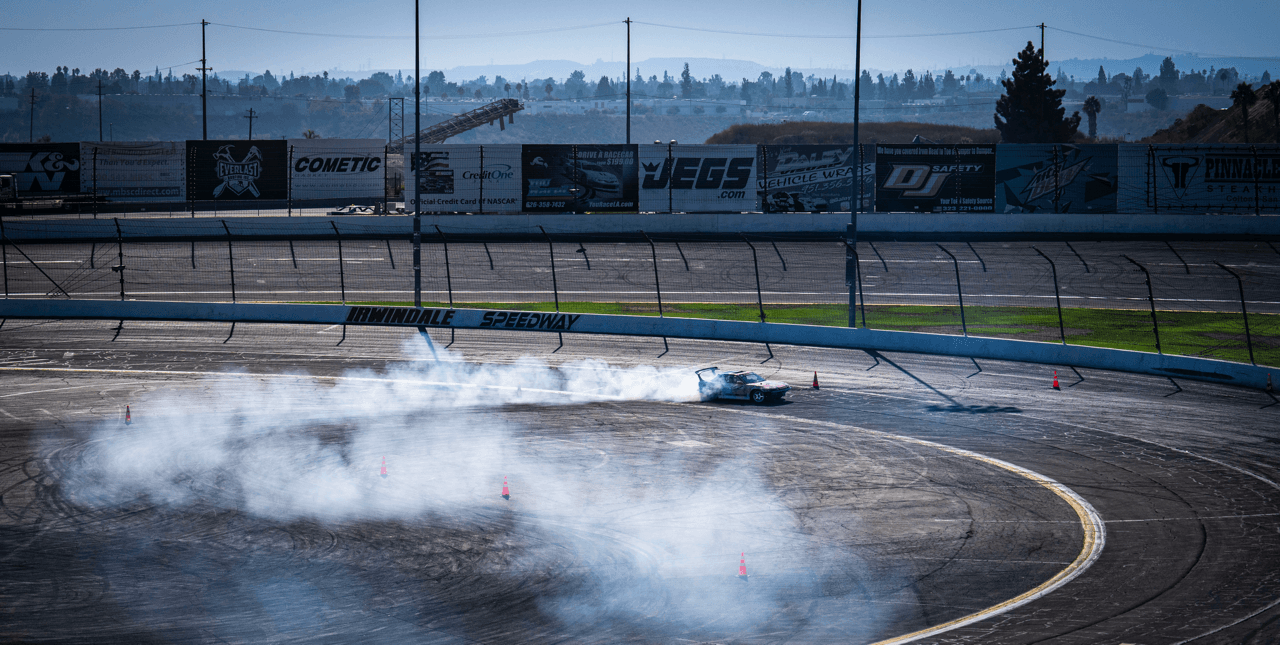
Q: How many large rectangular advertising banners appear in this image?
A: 11